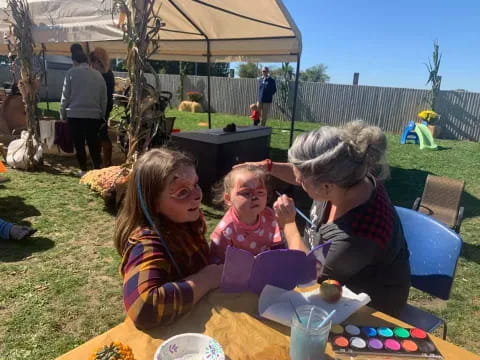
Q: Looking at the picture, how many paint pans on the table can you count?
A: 12